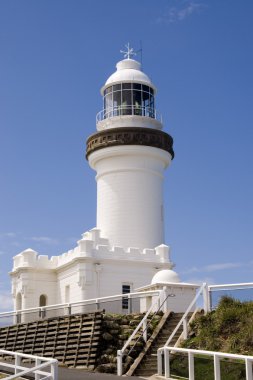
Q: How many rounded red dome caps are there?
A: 0